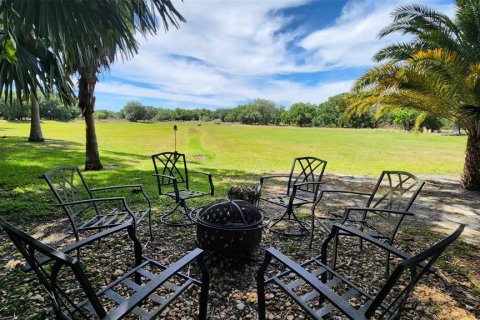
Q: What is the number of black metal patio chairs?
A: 6